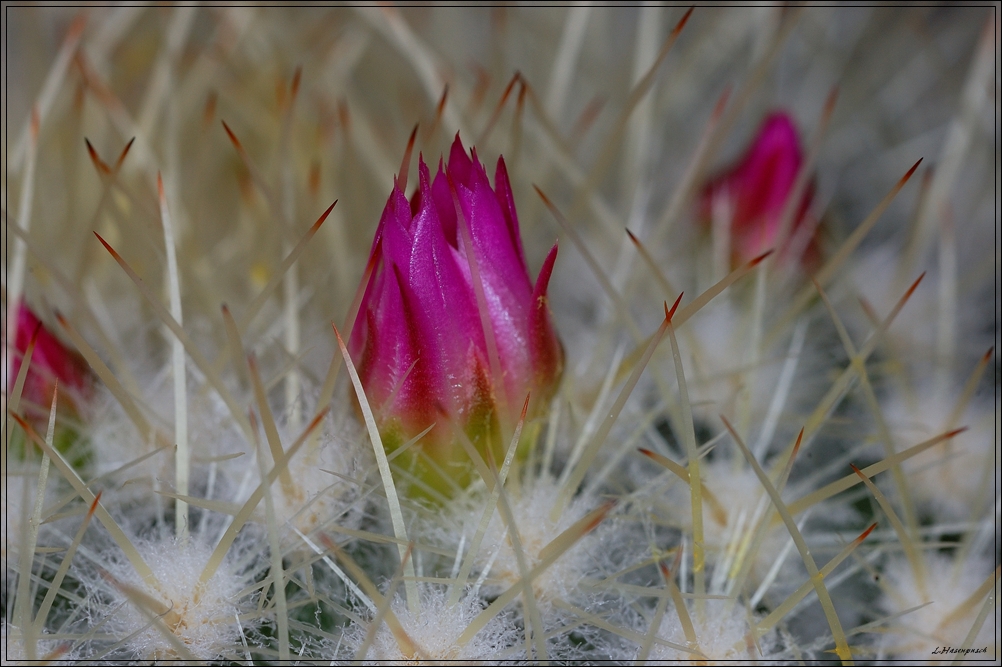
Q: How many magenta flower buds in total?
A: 3